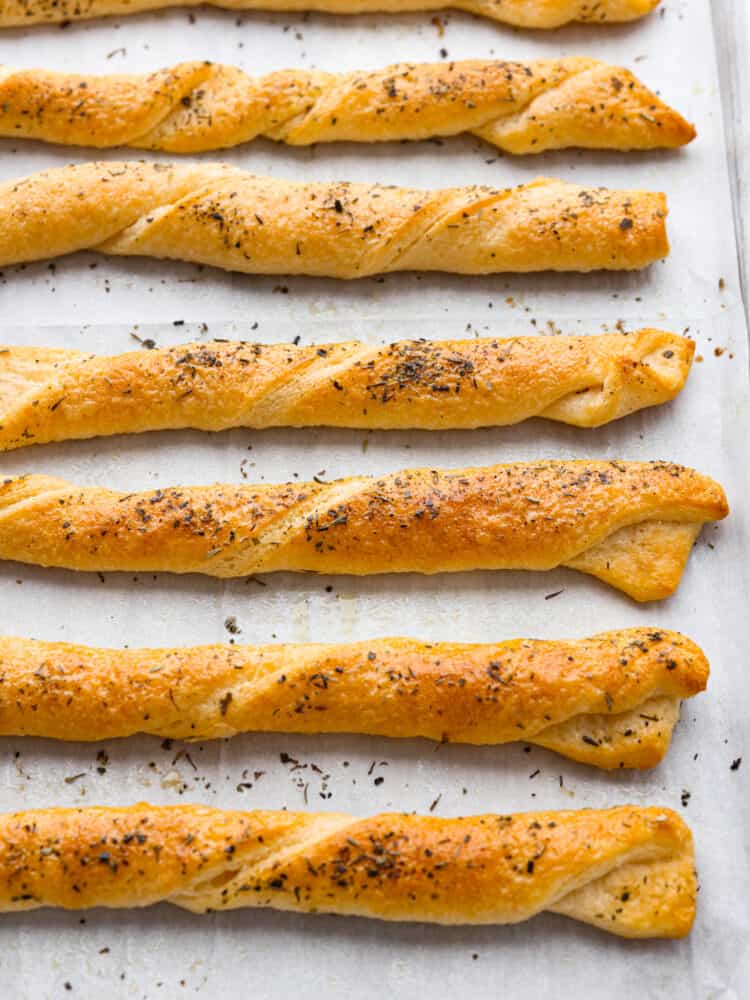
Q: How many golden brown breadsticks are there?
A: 7